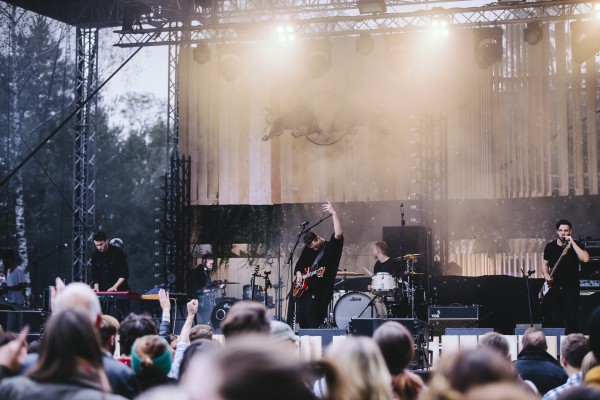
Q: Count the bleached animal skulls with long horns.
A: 0